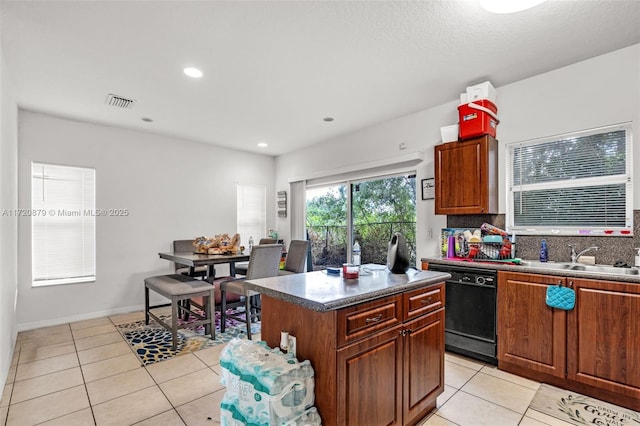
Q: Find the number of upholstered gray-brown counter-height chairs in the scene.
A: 4